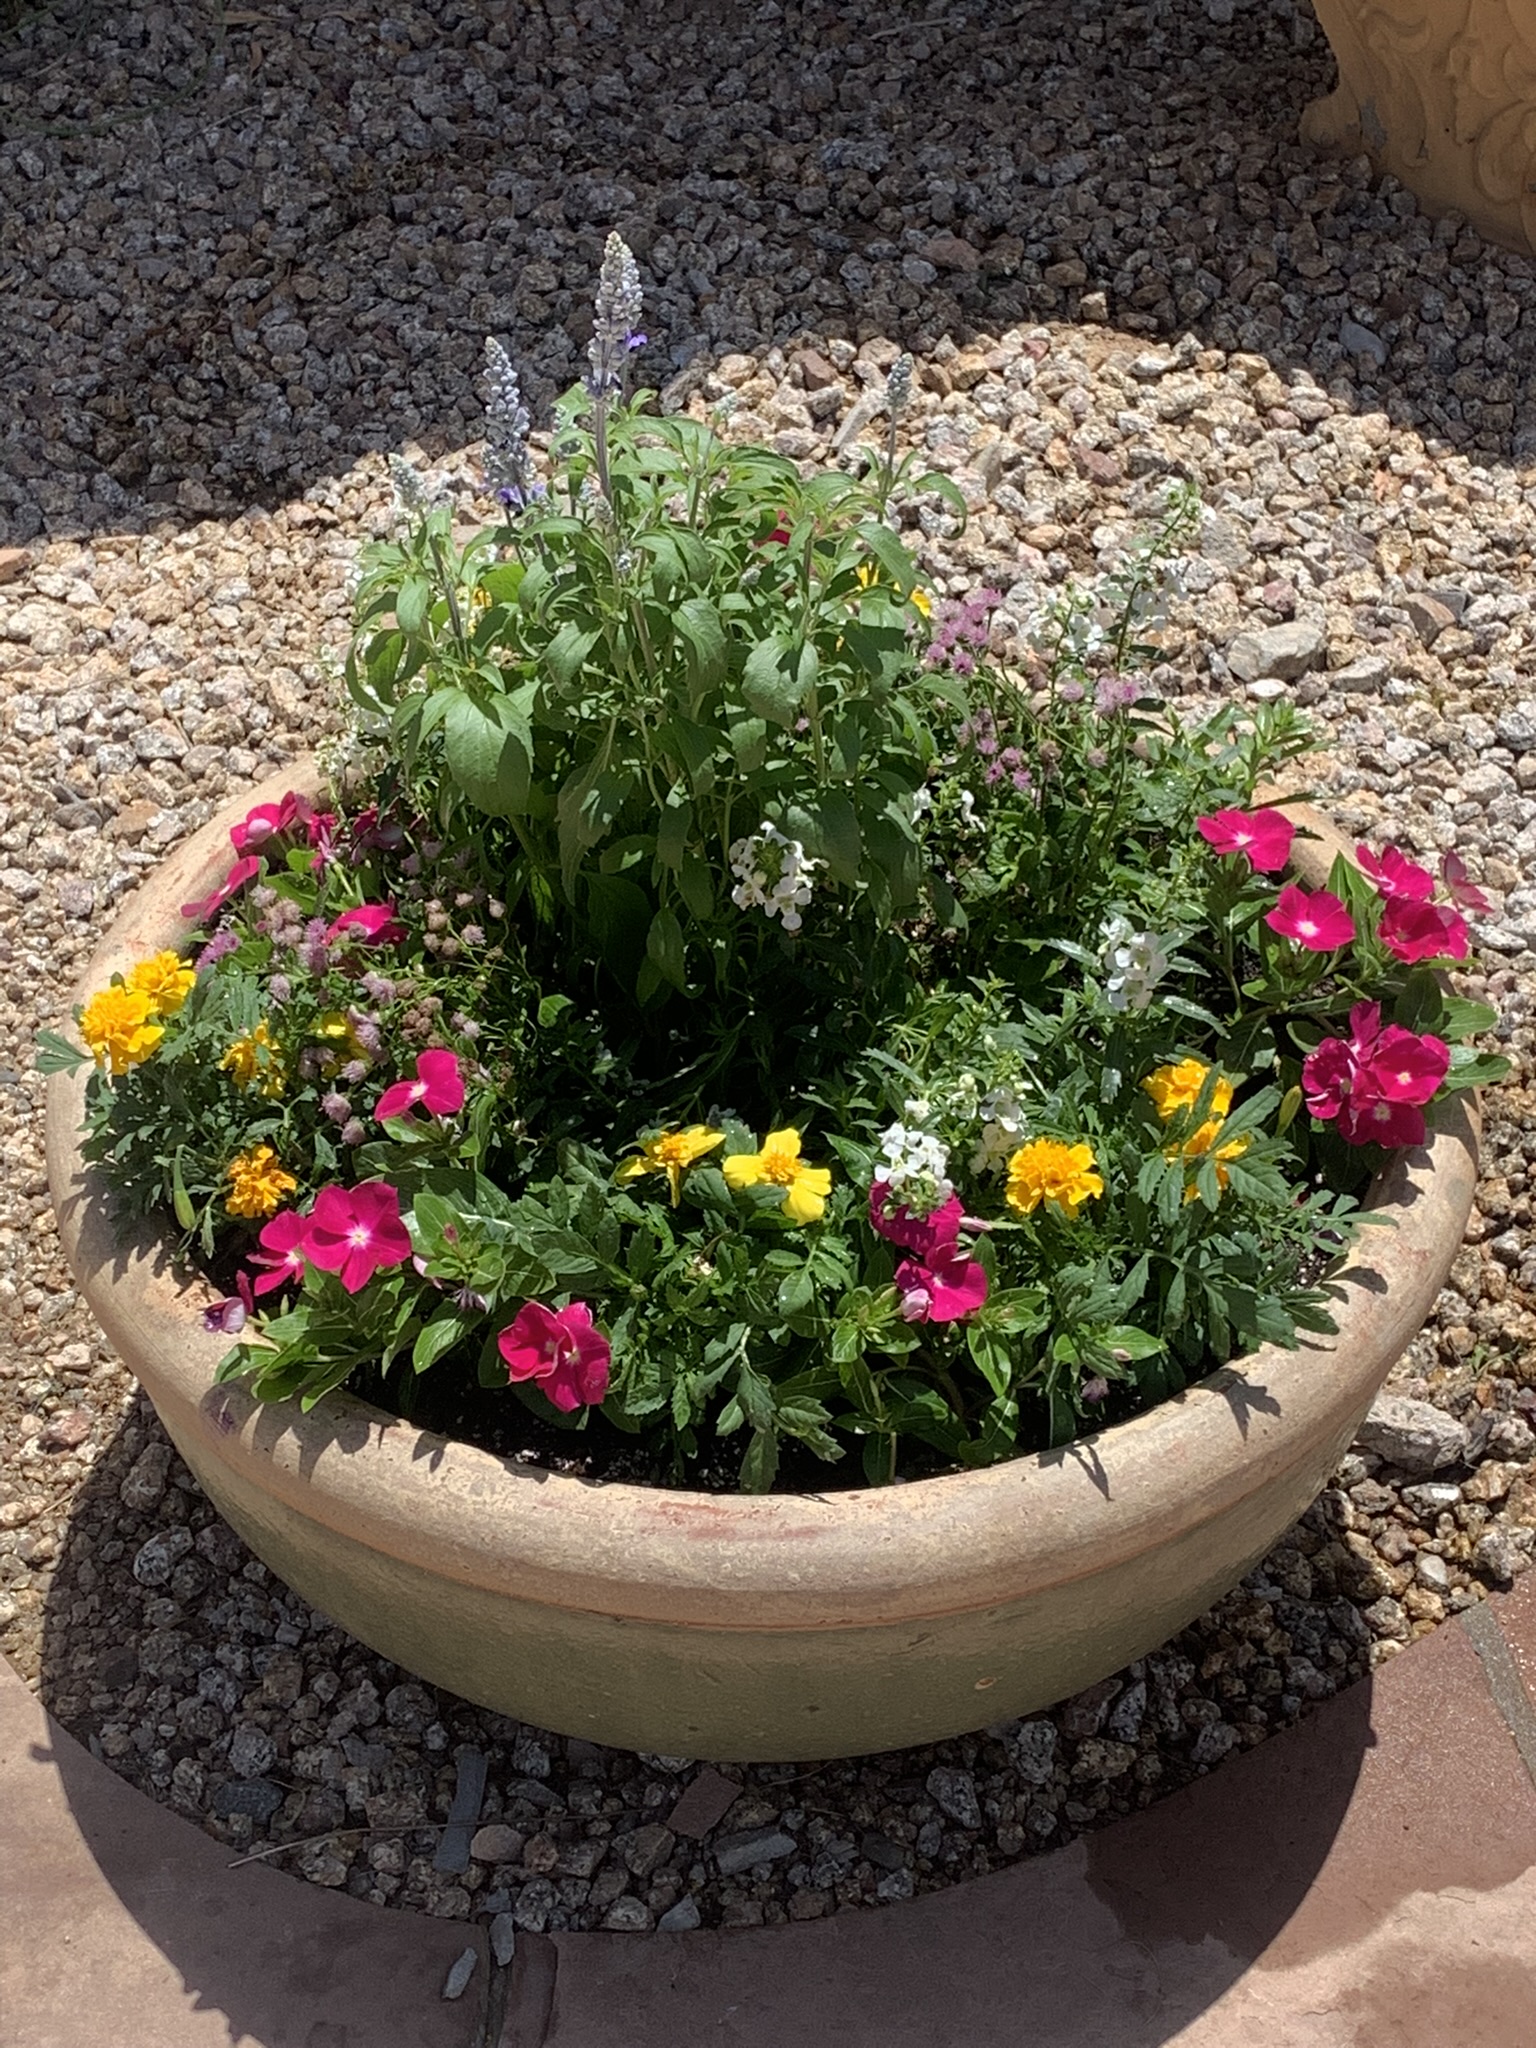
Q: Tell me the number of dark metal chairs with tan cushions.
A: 0